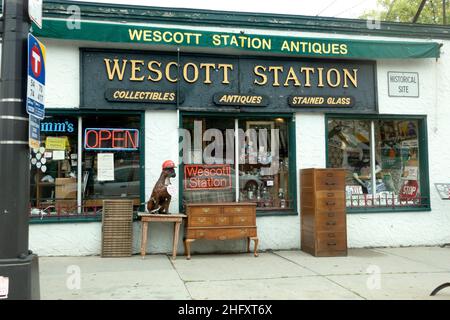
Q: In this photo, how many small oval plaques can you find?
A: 3